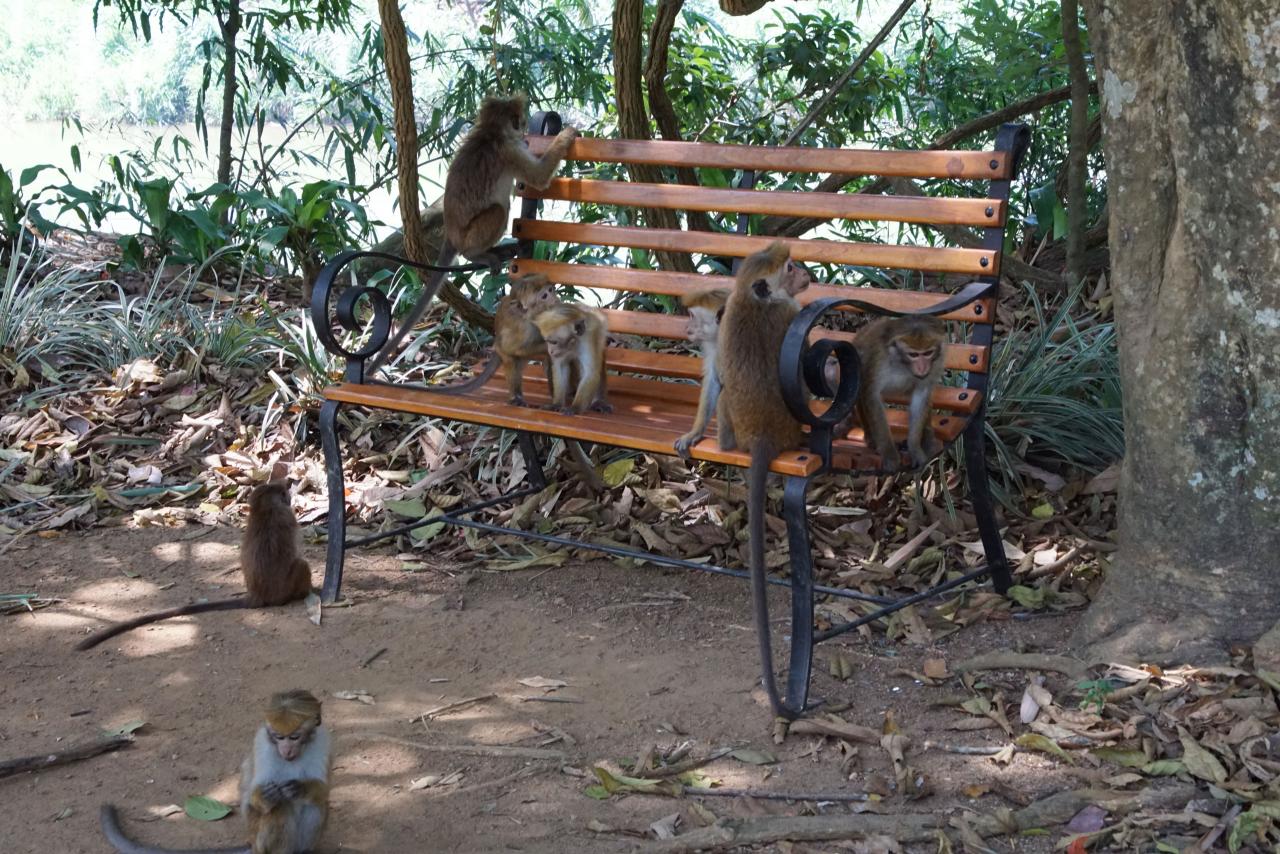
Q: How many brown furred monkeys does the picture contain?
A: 8